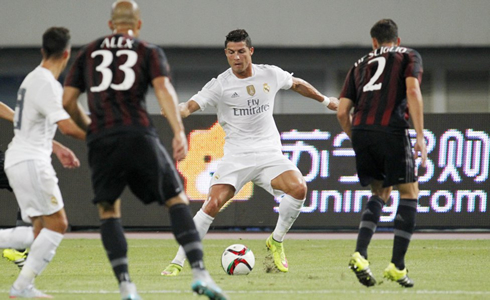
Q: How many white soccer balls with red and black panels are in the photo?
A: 1